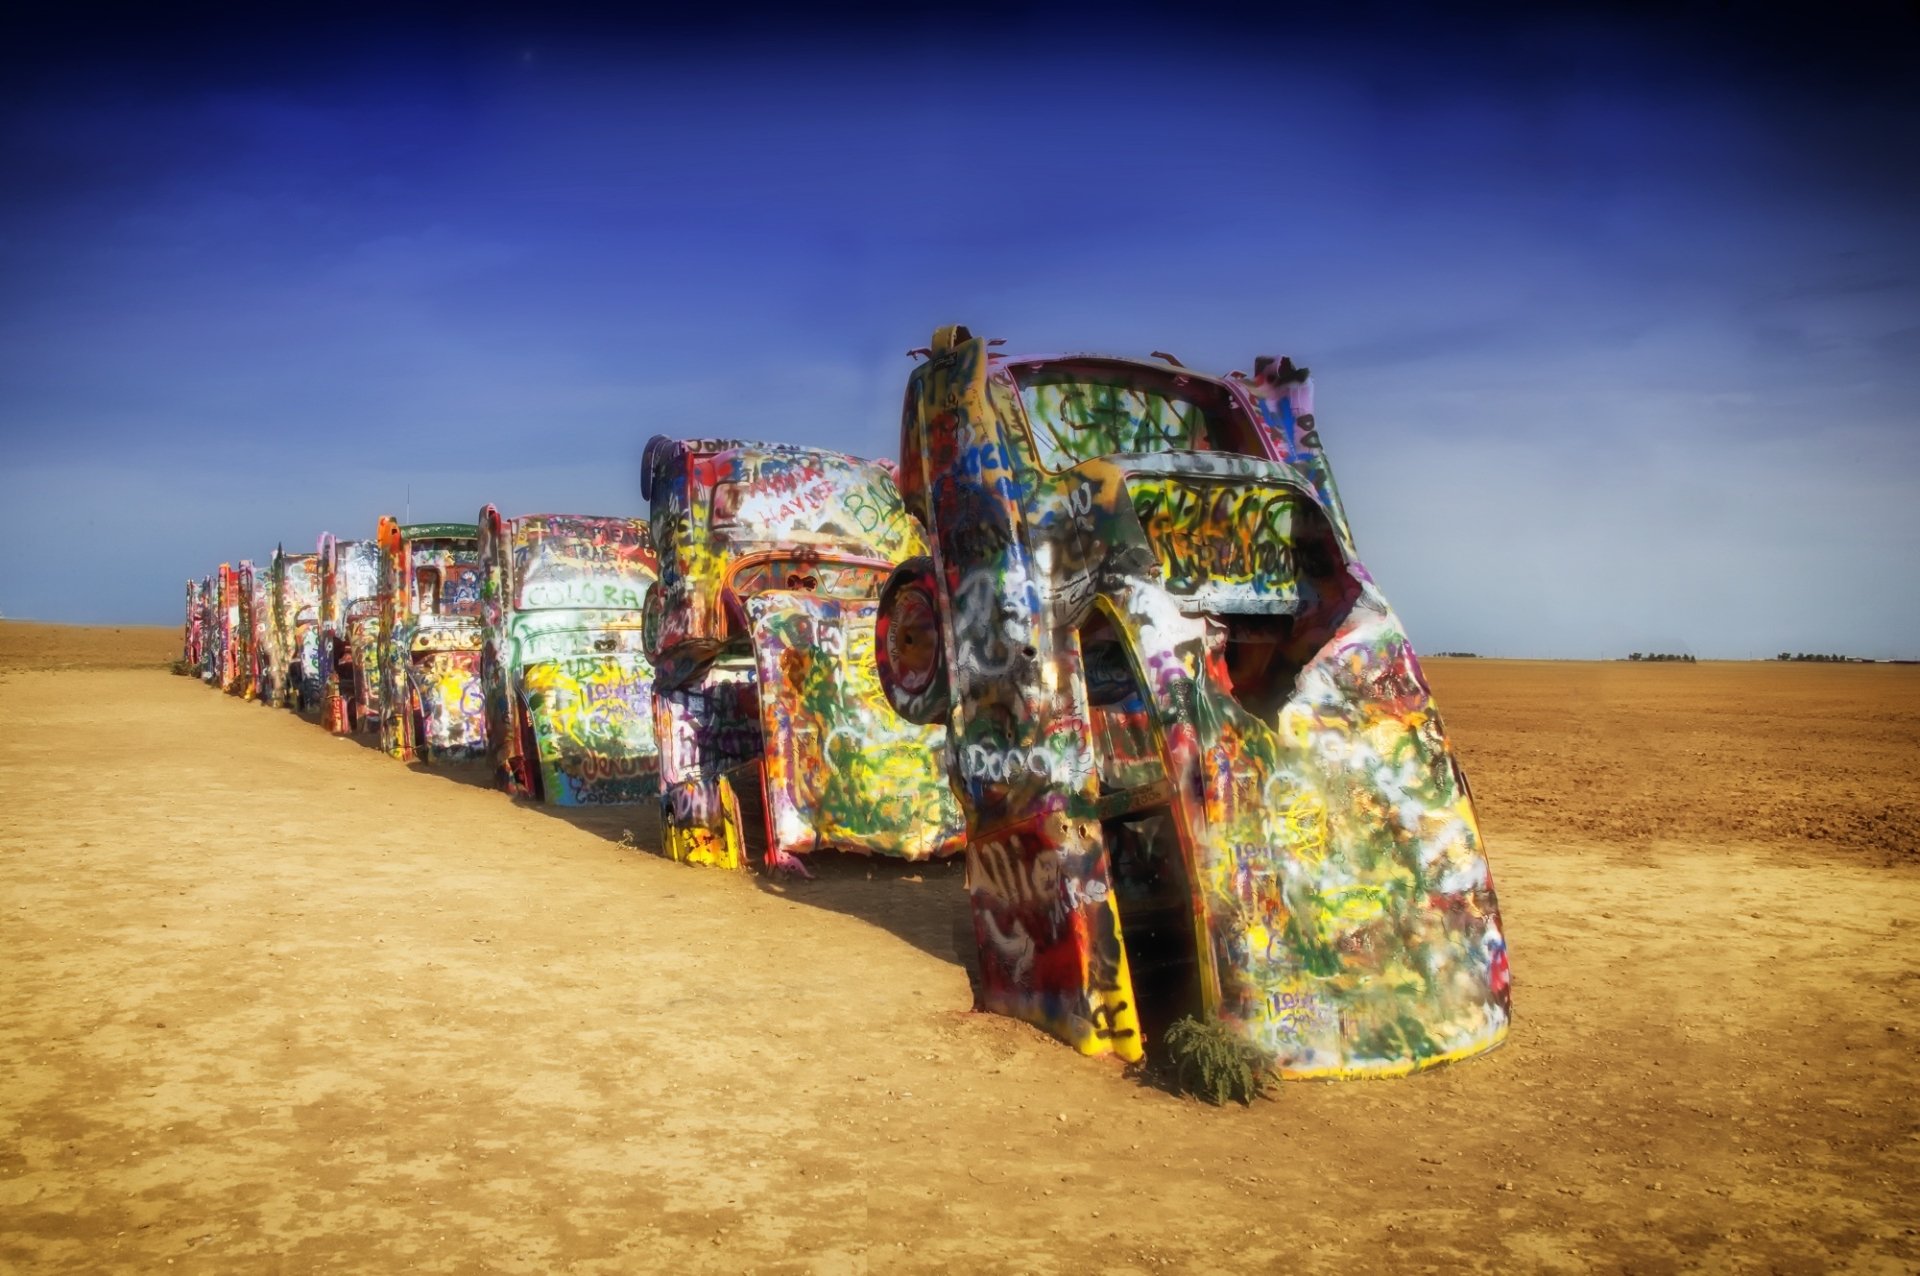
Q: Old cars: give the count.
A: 10